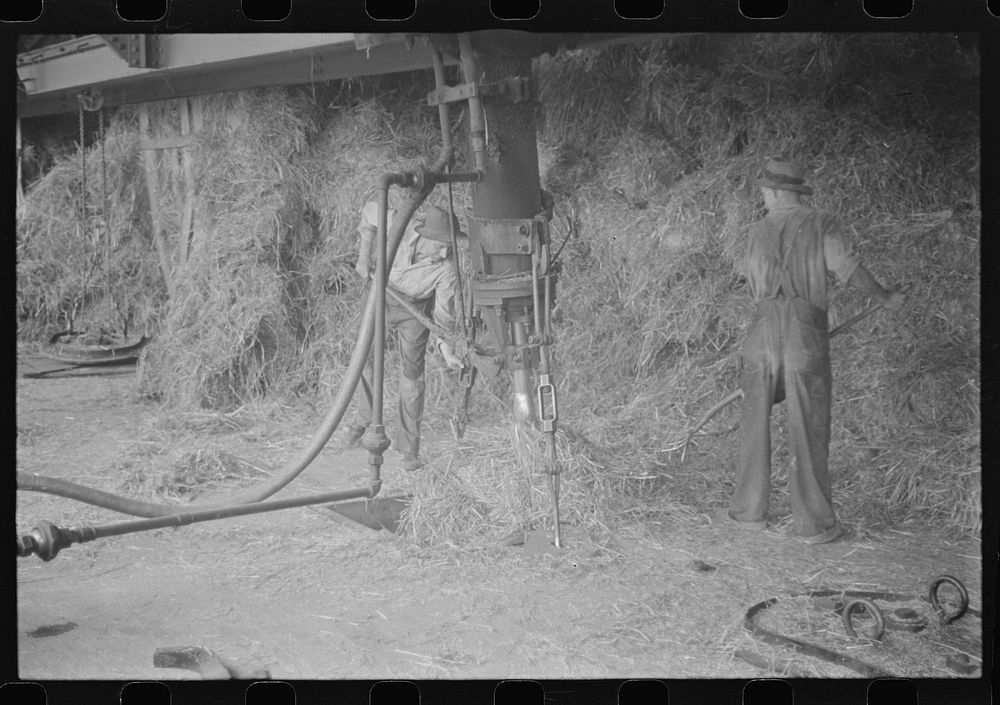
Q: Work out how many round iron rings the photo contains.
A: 2